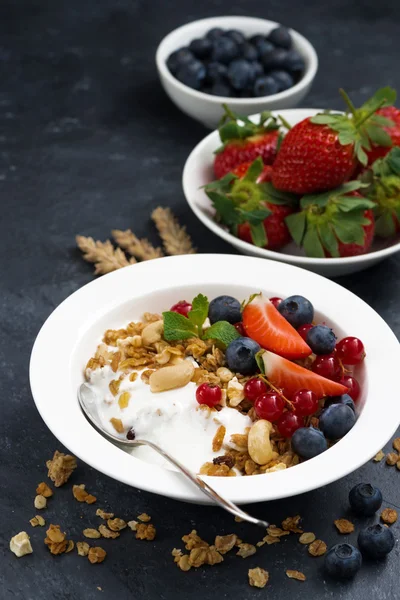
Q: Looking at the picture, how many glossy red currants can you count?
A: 12